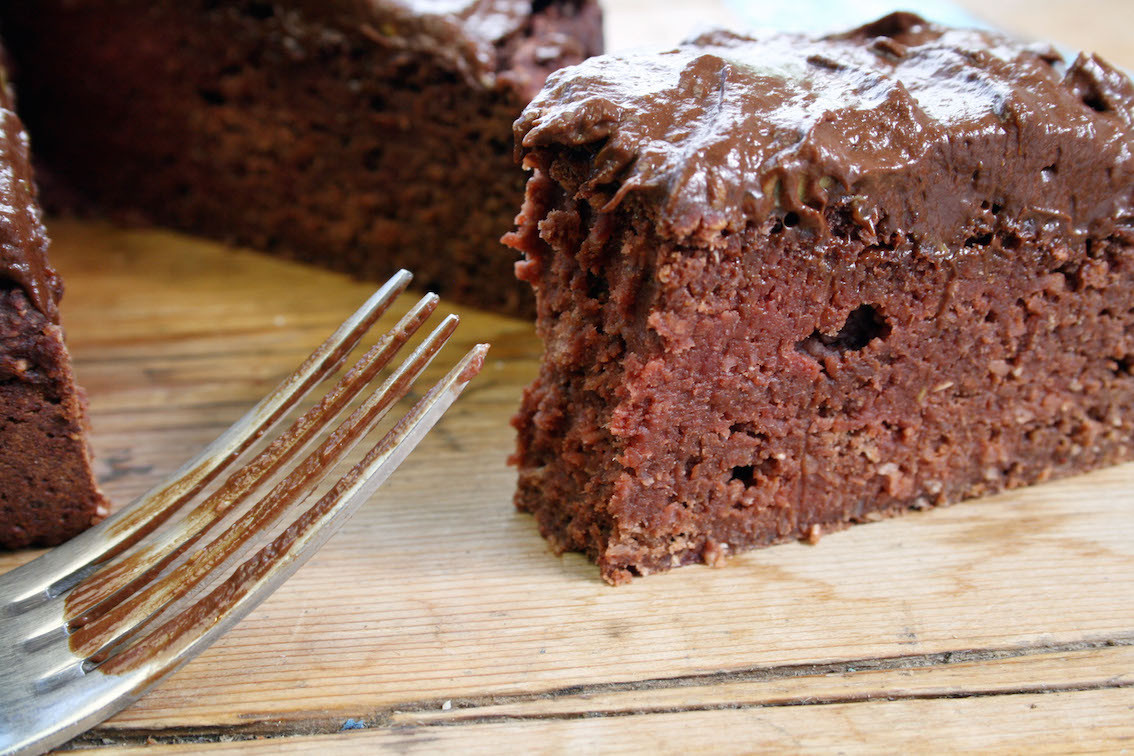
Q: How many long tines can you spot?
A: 4